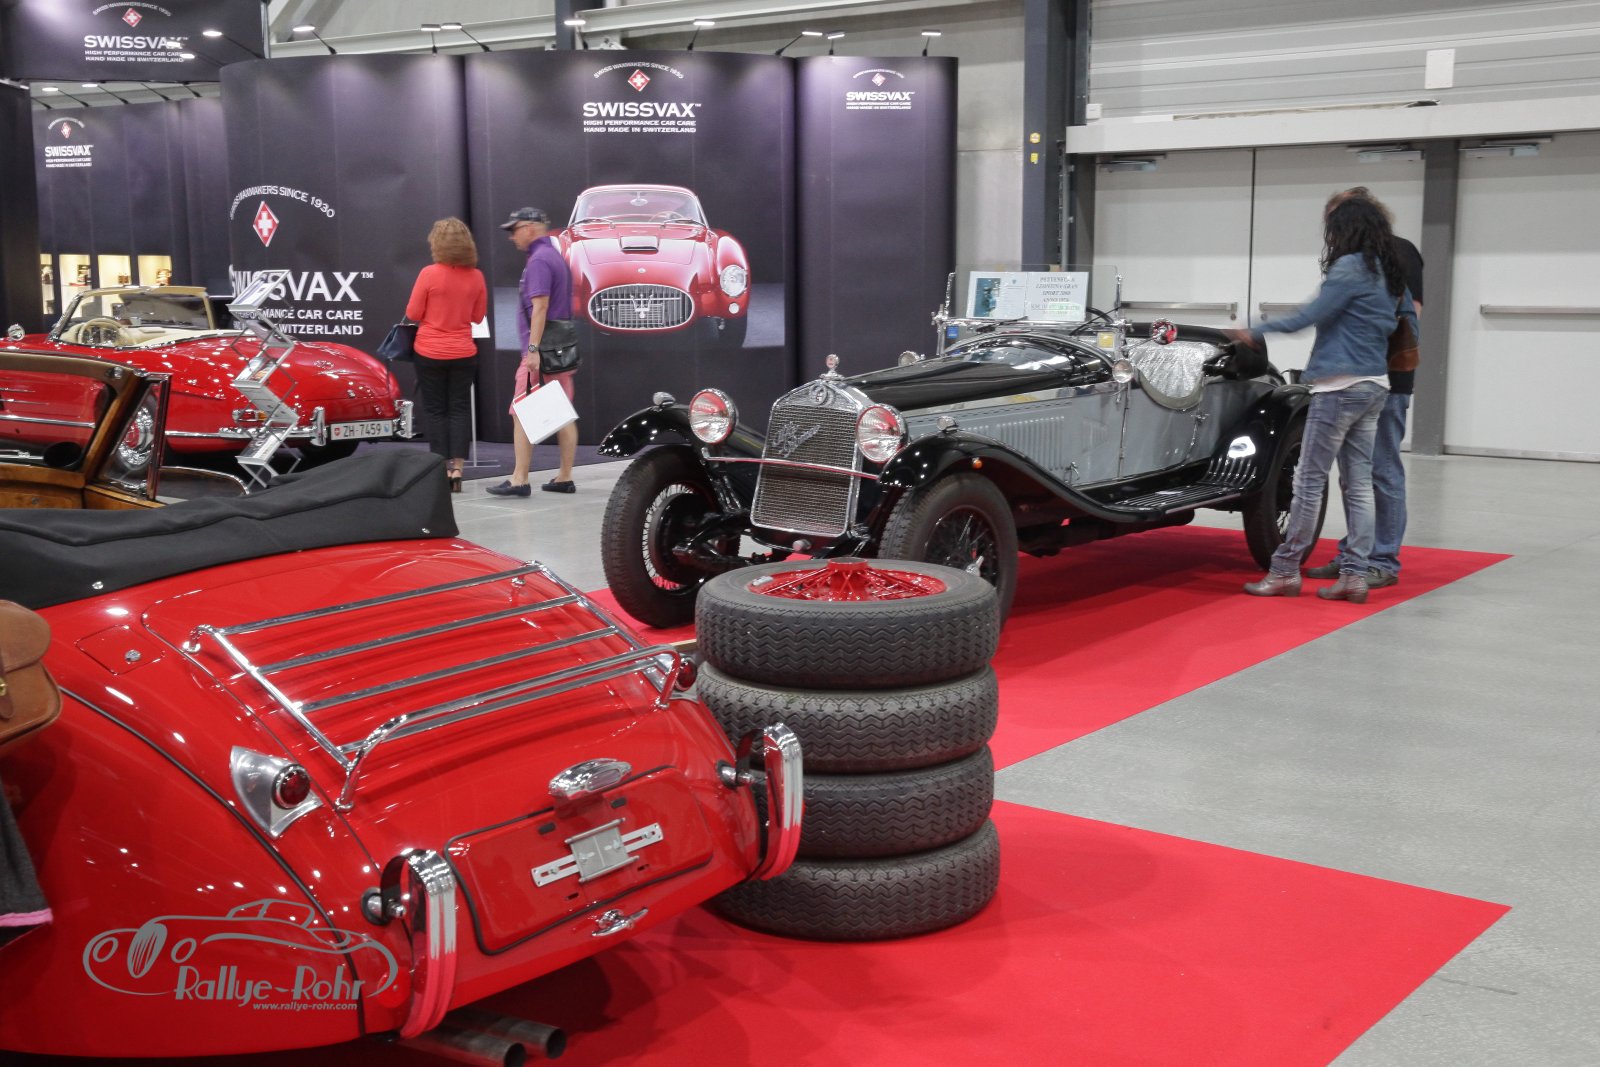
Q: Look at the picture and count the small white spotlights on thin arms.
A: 13